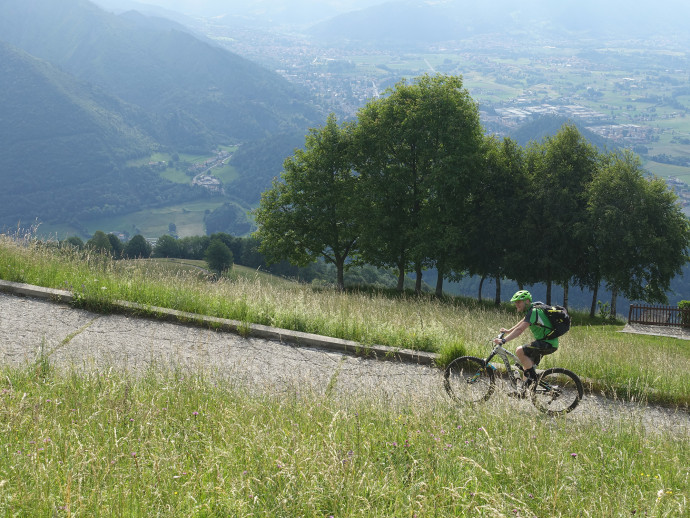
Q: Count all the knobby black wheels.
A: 2